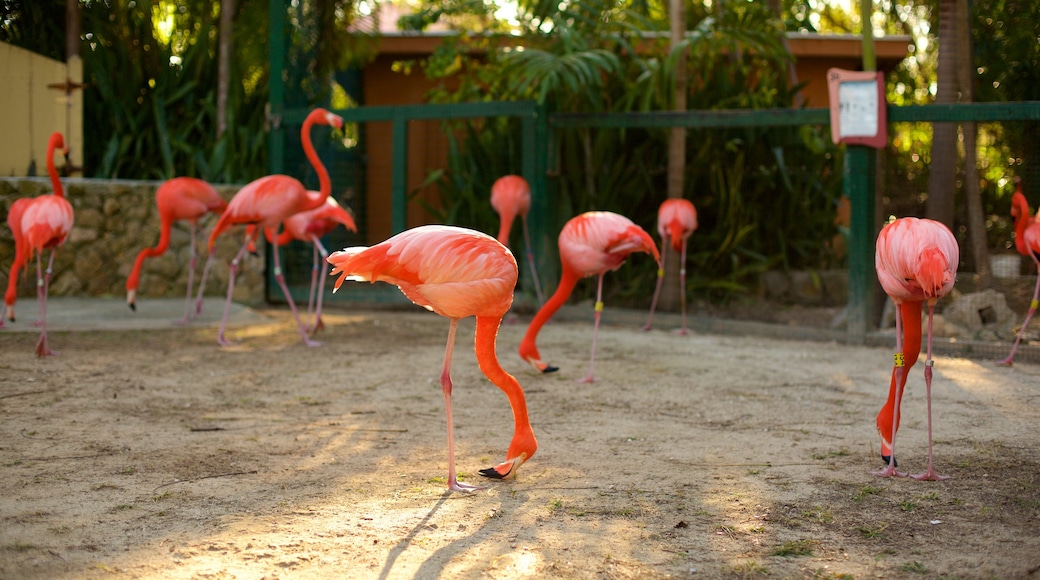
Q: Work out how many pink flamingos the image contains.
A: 11